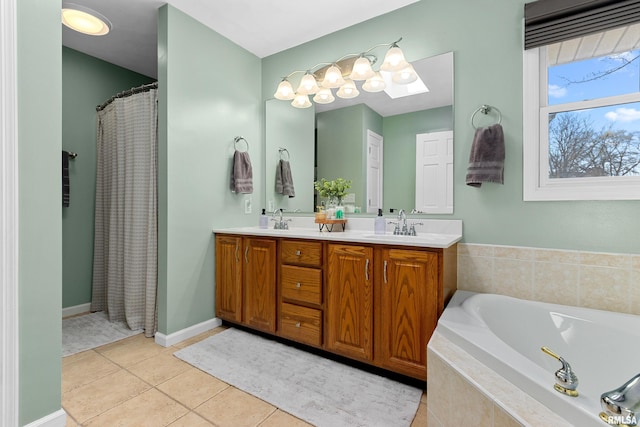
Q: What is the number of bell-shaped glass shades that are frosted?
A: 5